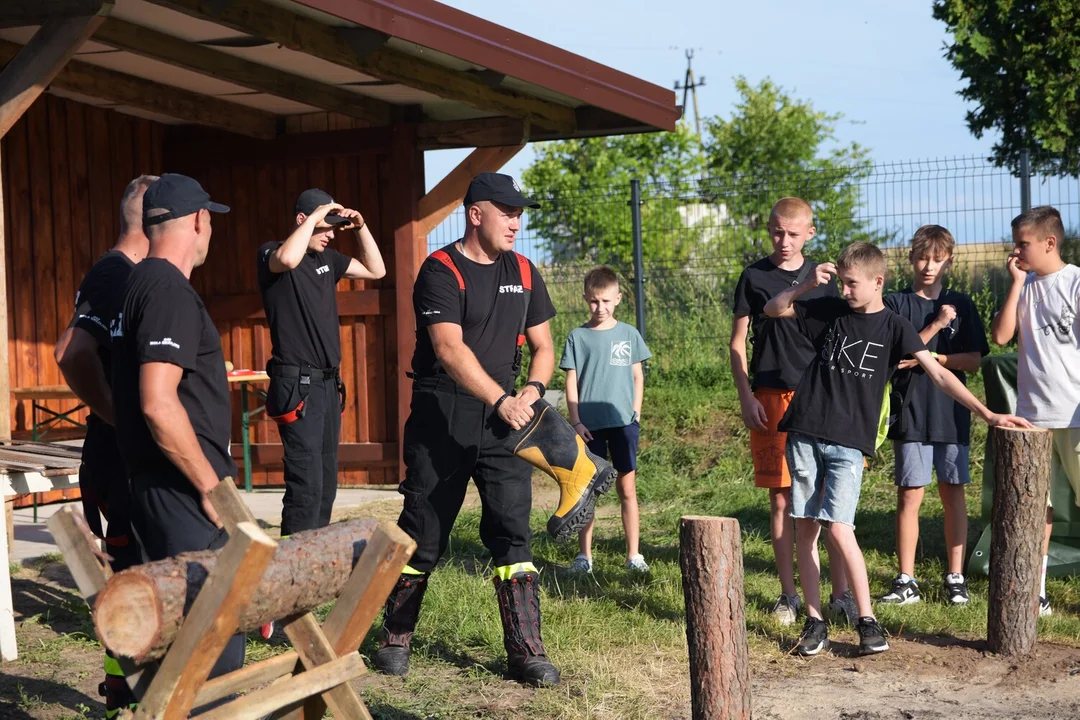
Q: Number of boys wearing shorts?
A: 5